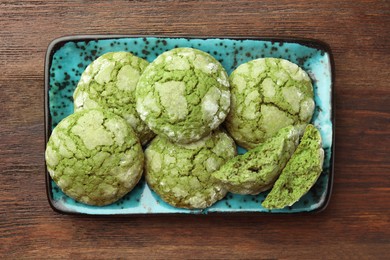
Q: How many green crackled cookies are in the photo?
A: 6